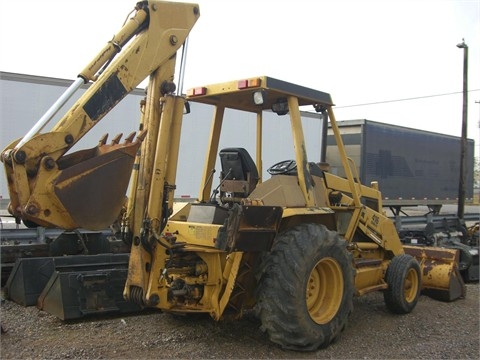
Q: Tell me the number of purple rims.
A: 0